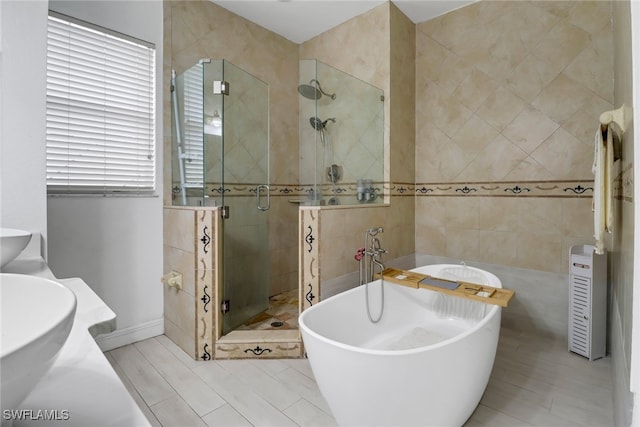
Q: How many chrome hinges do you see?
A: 3